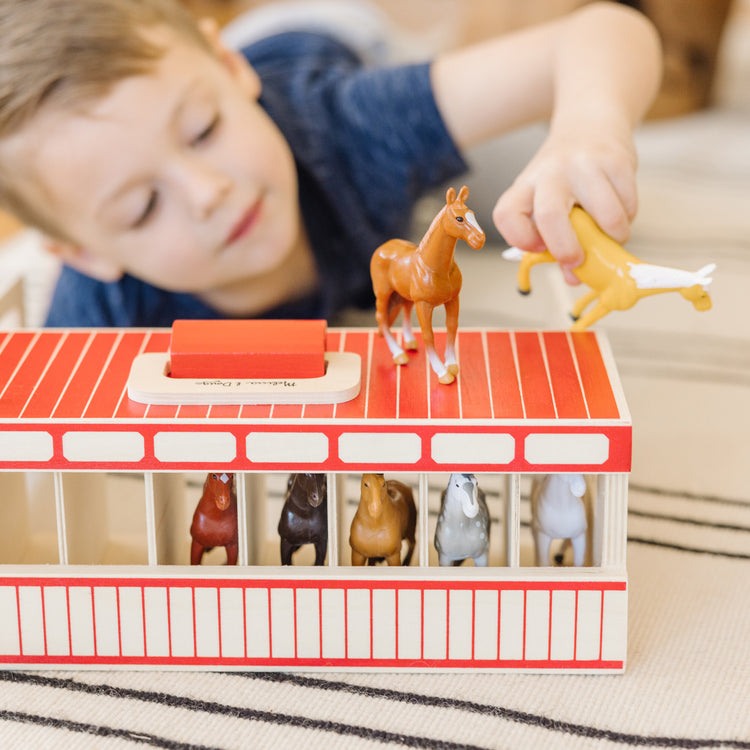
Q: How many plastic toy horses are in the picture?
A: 7